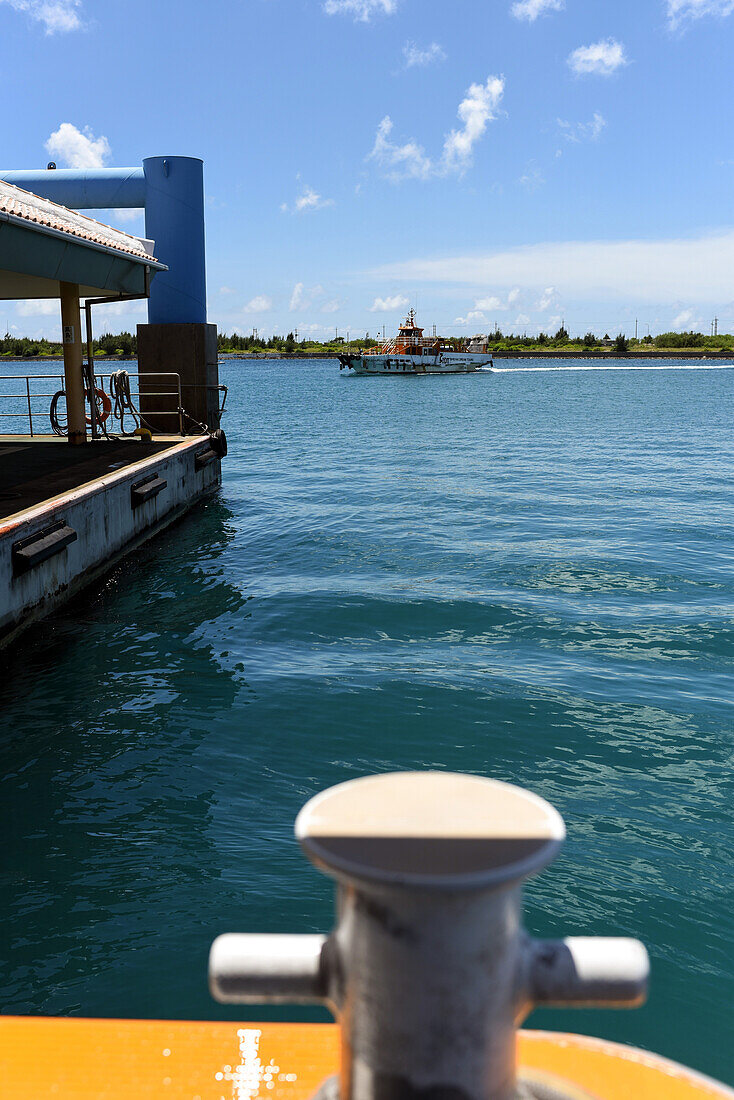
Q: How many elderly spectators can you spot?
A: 0